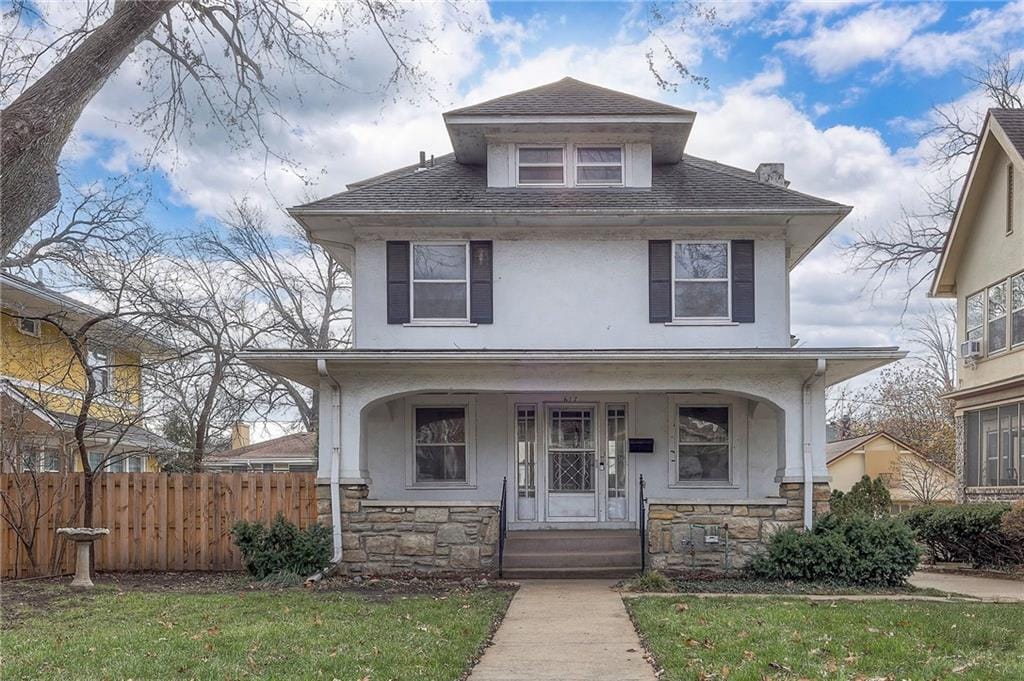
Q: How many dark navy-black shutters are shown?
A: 4